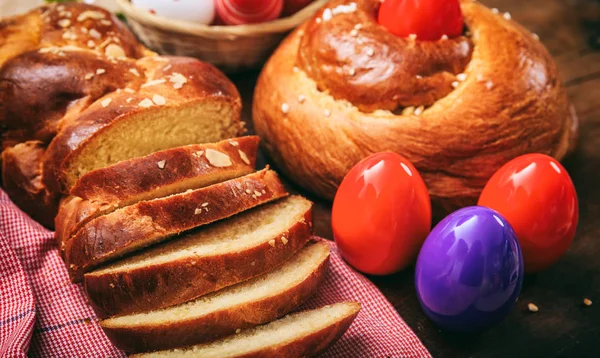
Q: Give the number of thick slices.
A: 5